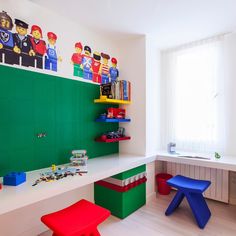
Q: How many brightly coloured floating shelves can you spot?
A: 3